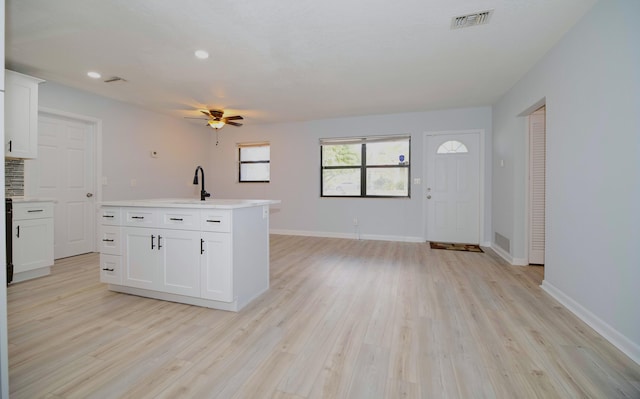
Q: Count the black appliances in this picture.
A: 1